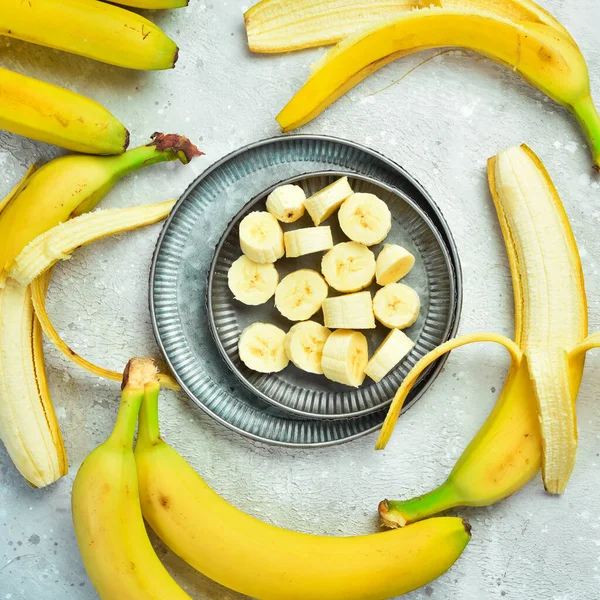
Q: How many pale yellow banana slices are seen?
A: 15